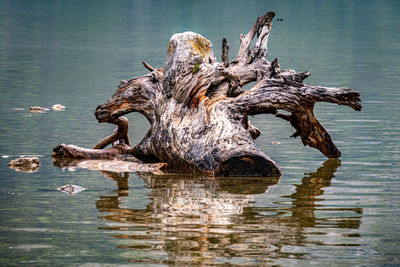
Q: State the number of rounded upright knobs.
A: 1